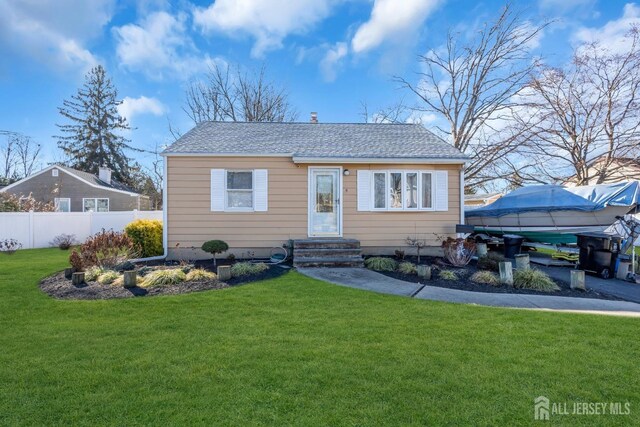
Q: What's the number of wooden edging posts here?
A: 9